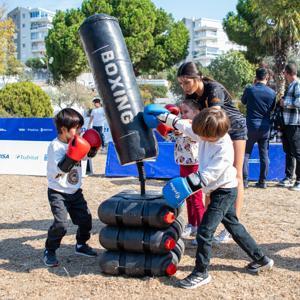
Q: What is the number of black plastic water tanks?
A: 3